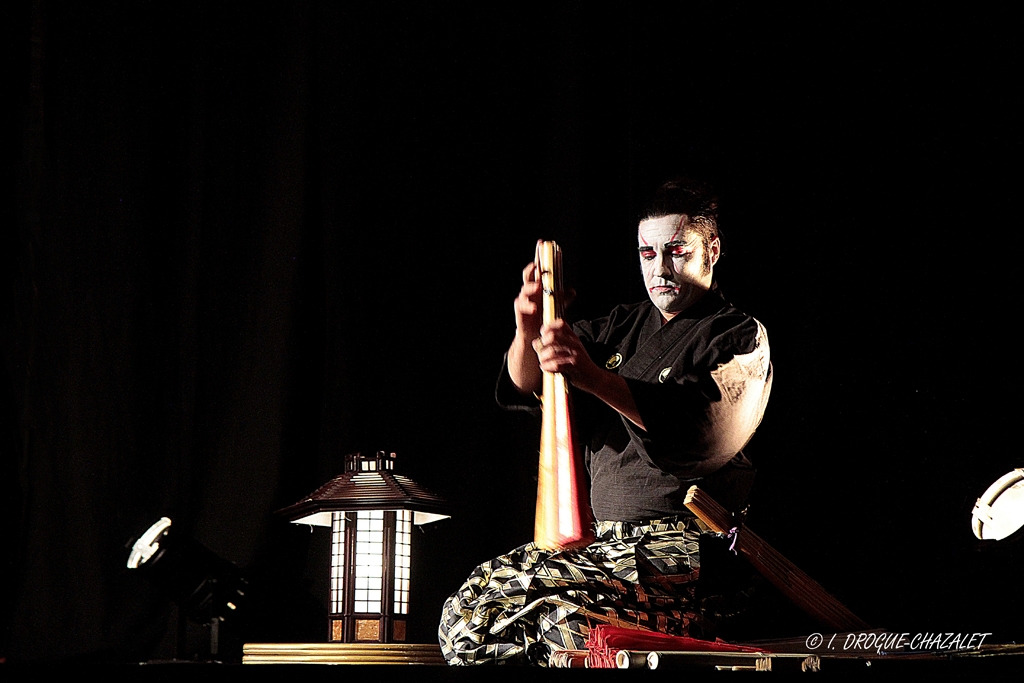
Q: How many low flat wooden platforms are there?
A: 1